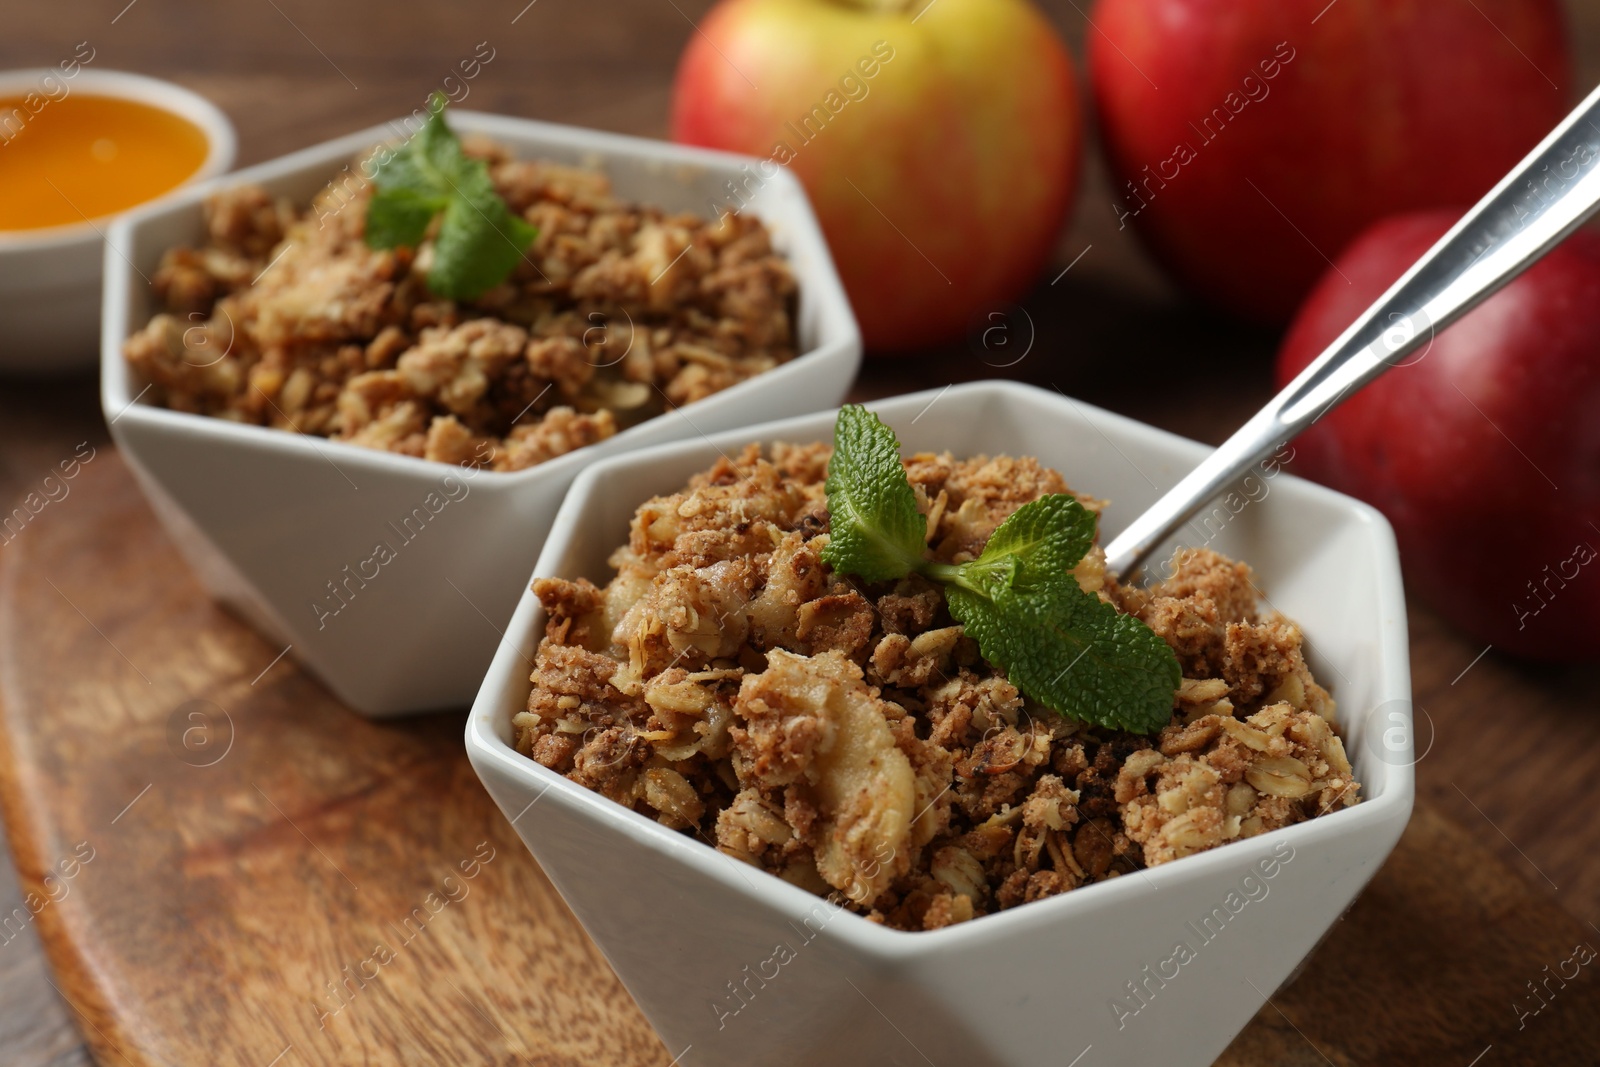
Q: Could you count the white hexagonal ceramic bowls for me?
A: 2